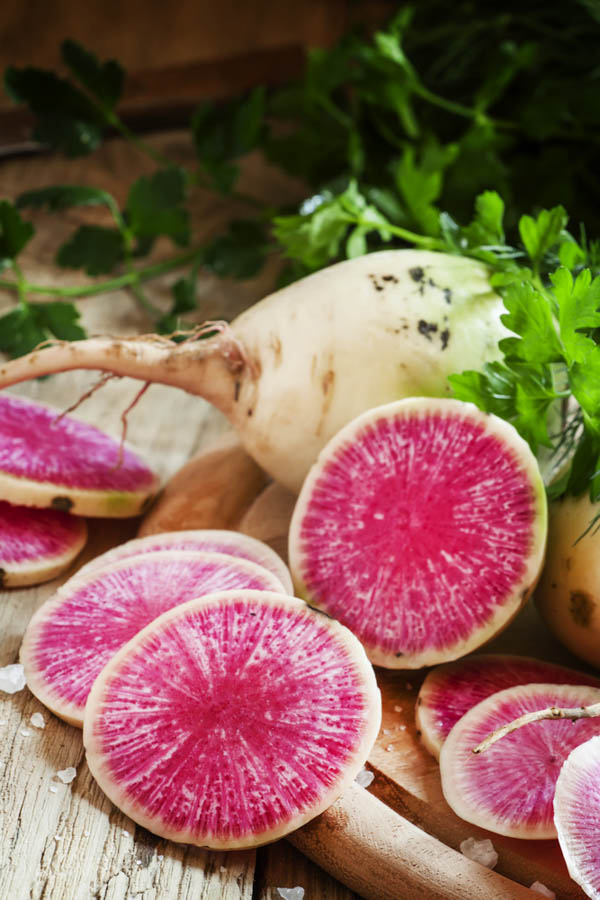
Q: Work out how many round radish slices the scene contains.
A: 9